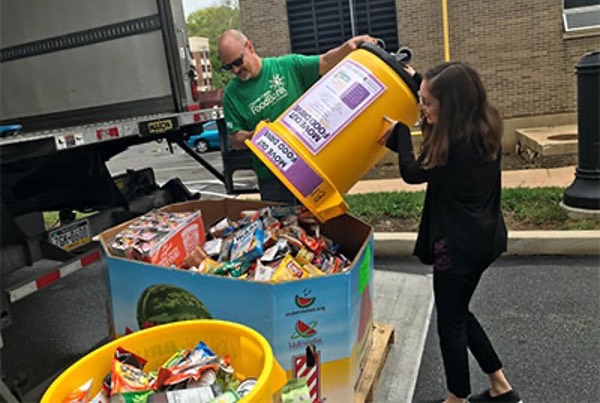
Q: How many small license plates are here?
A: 1